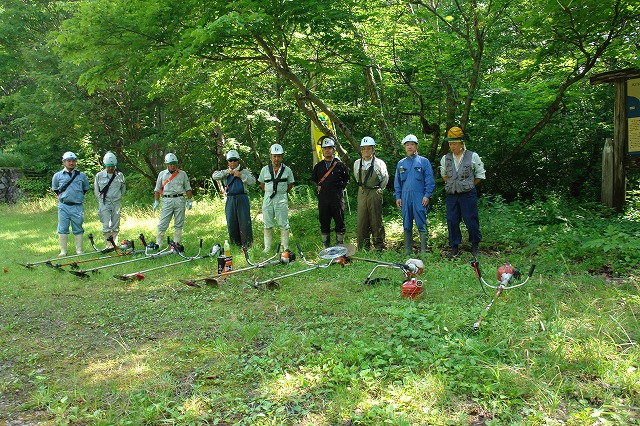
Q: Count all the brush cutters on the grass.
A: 8